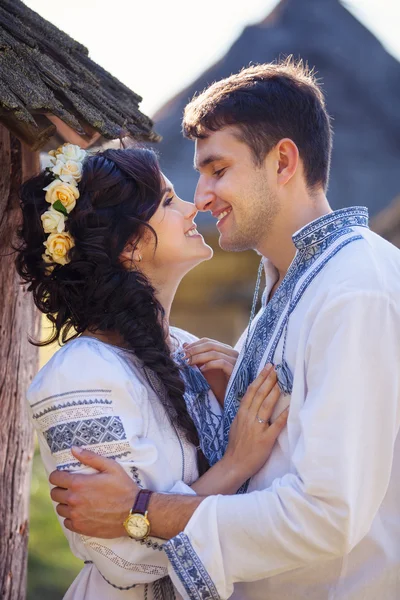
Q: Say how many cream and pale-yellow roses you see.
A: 5